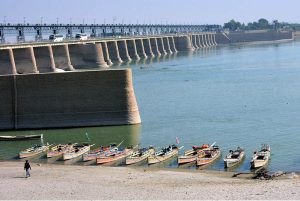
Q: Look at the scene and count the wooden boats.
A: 12